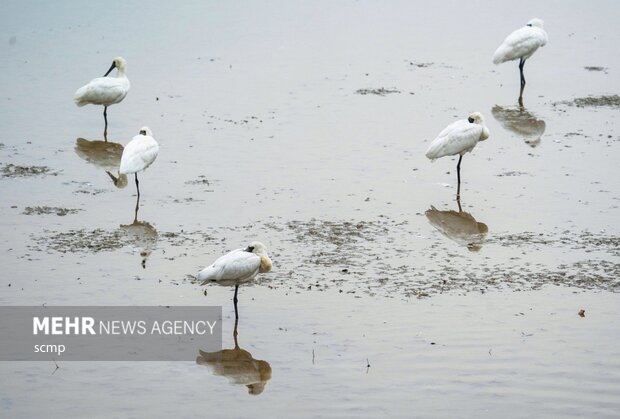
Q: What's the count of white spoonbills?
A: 5